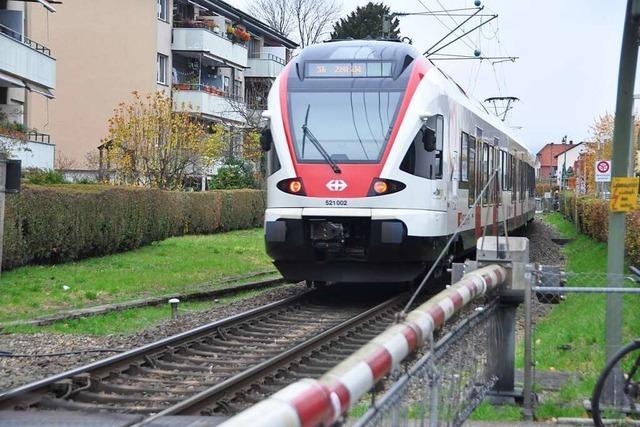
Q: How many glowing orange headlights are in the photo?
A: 2